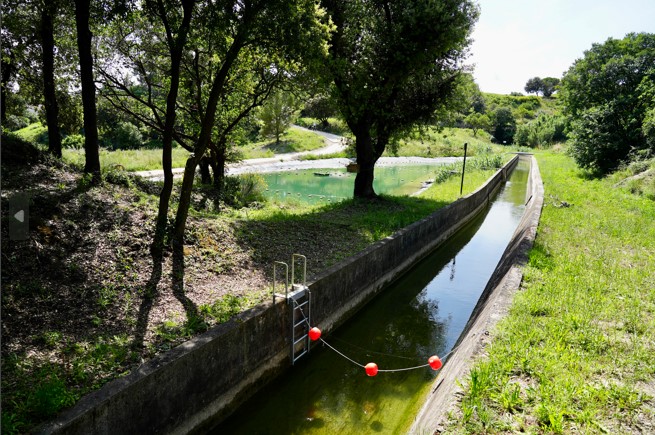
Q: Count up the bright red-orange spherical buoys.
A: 3